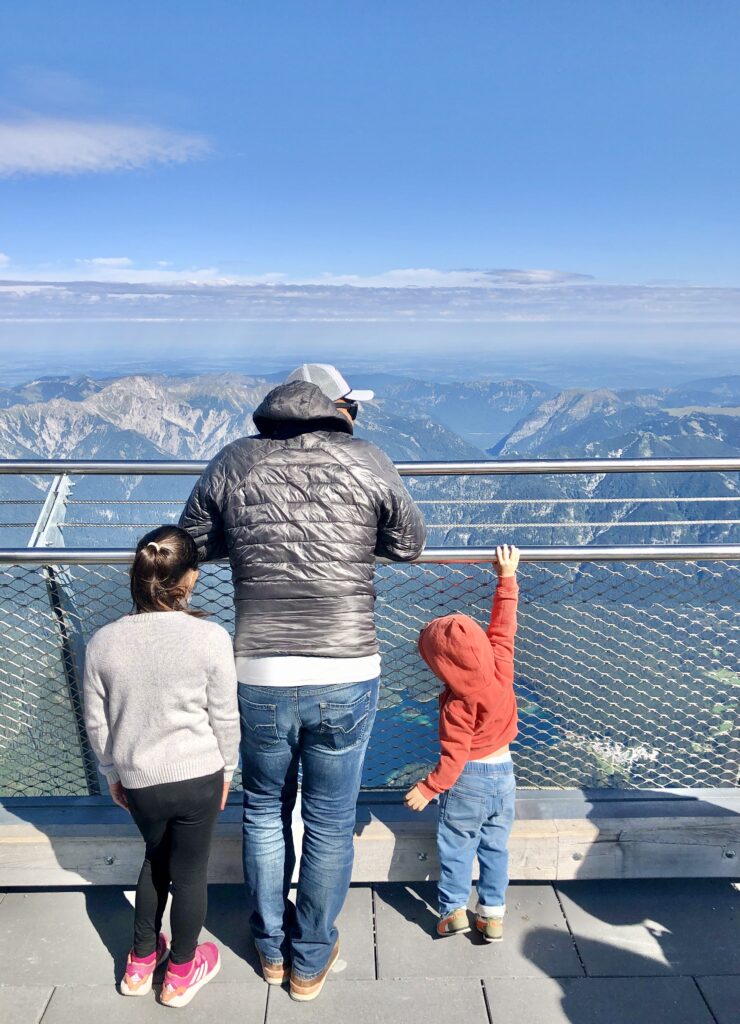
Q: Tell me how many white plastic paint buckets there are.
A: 0